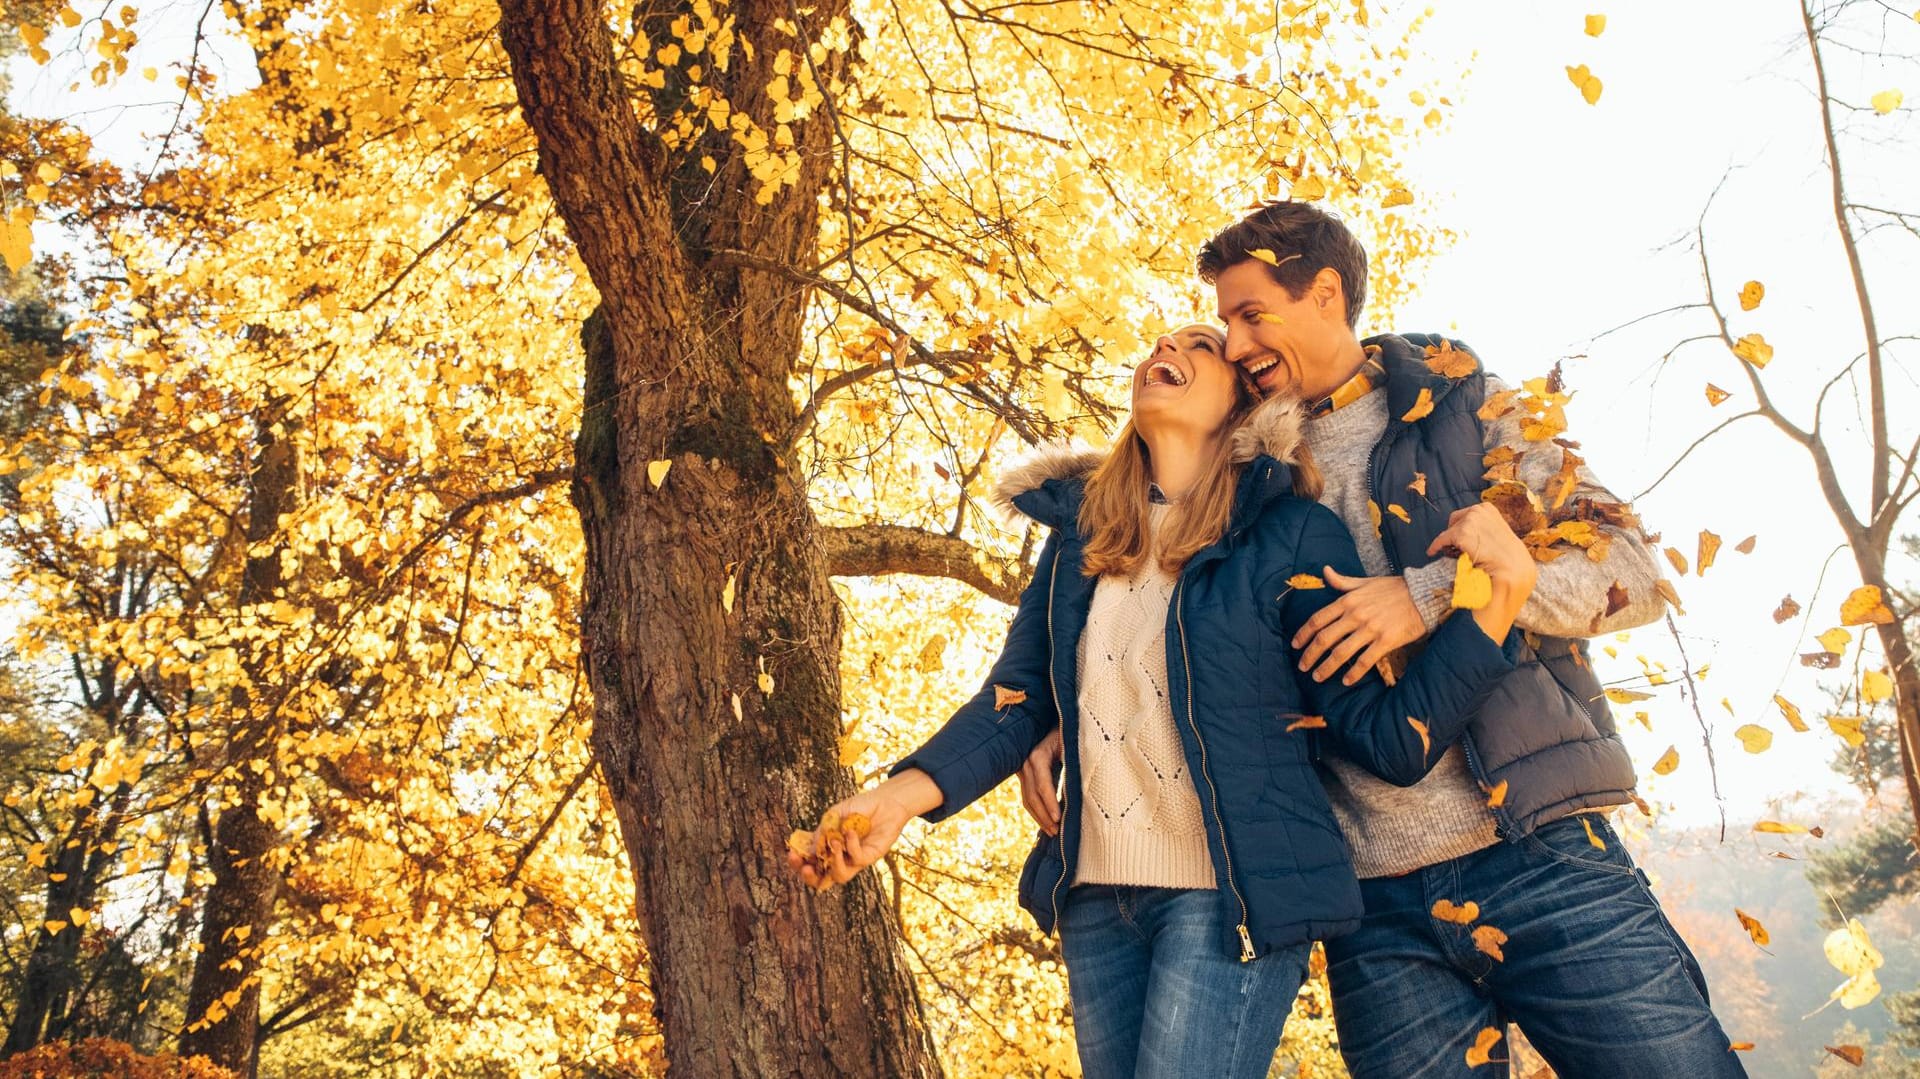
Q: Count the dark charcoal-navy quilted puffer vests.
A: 1